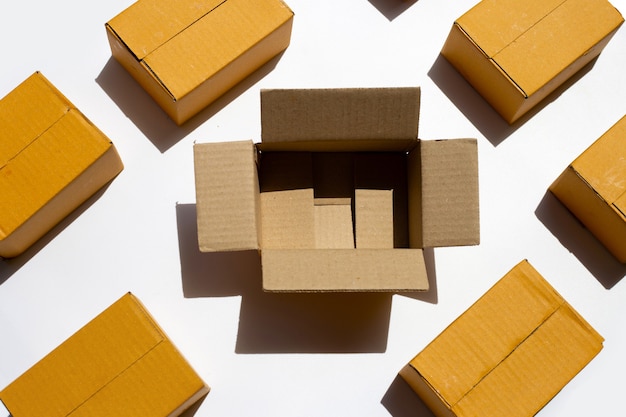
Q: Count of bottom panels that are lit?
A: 3